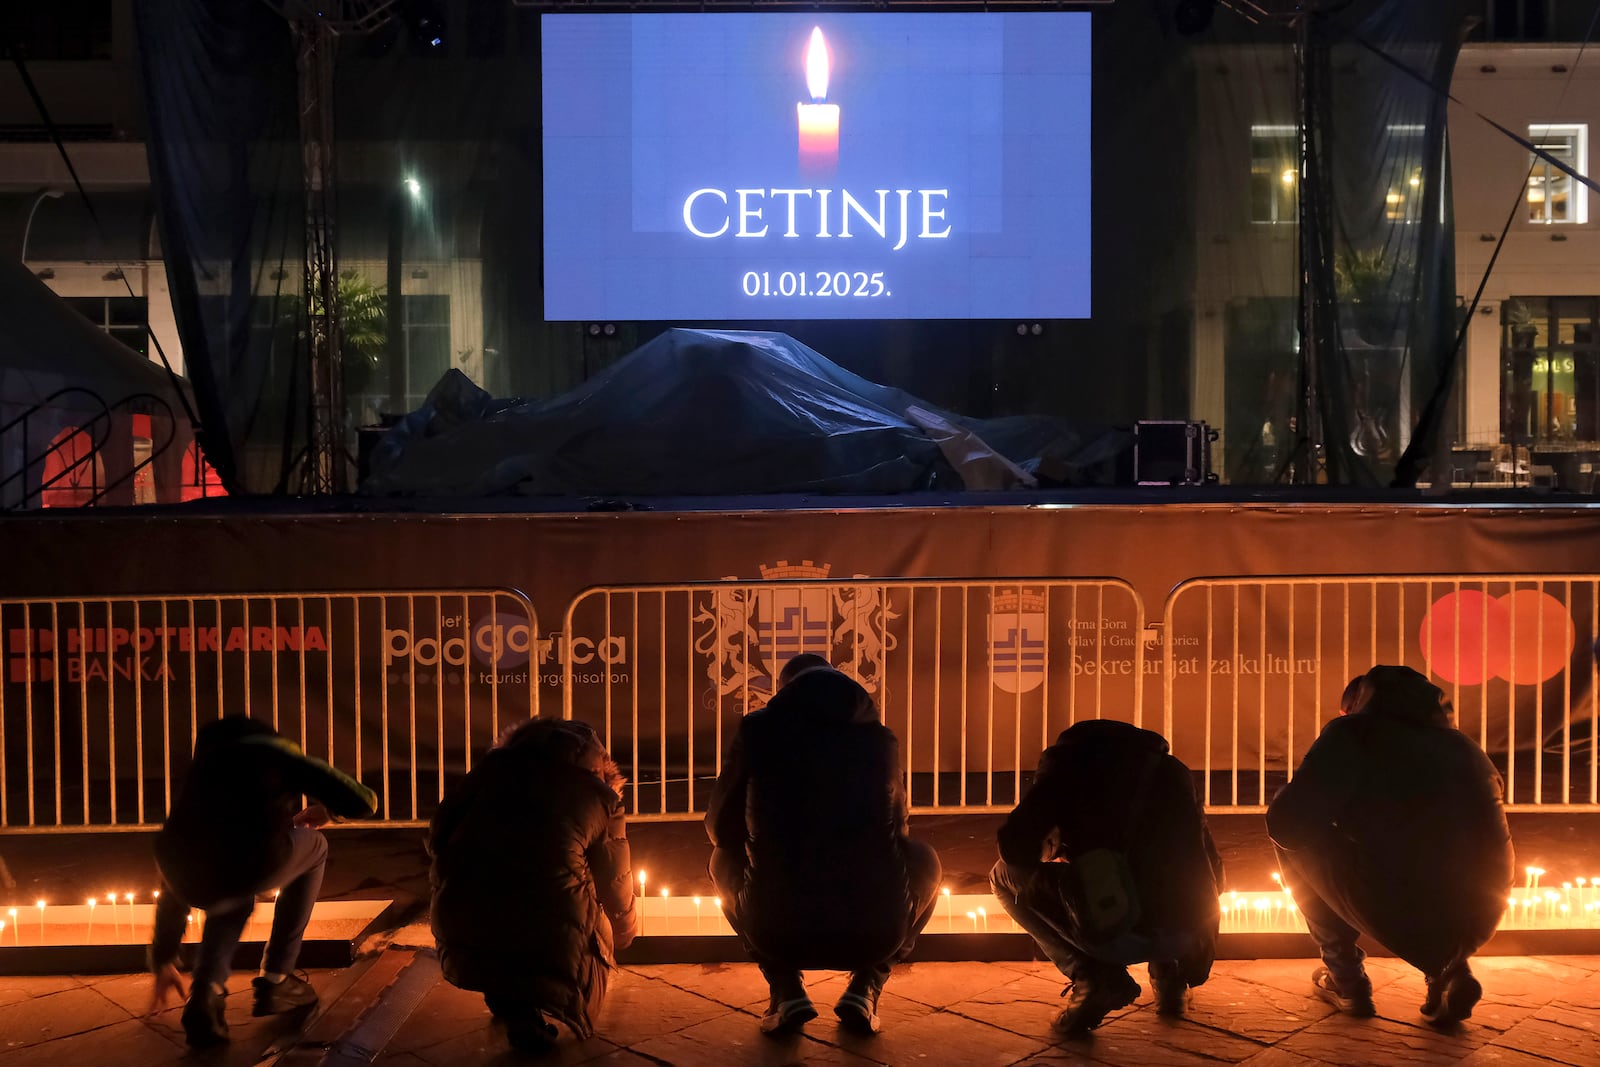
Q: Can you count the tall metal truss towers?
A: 2